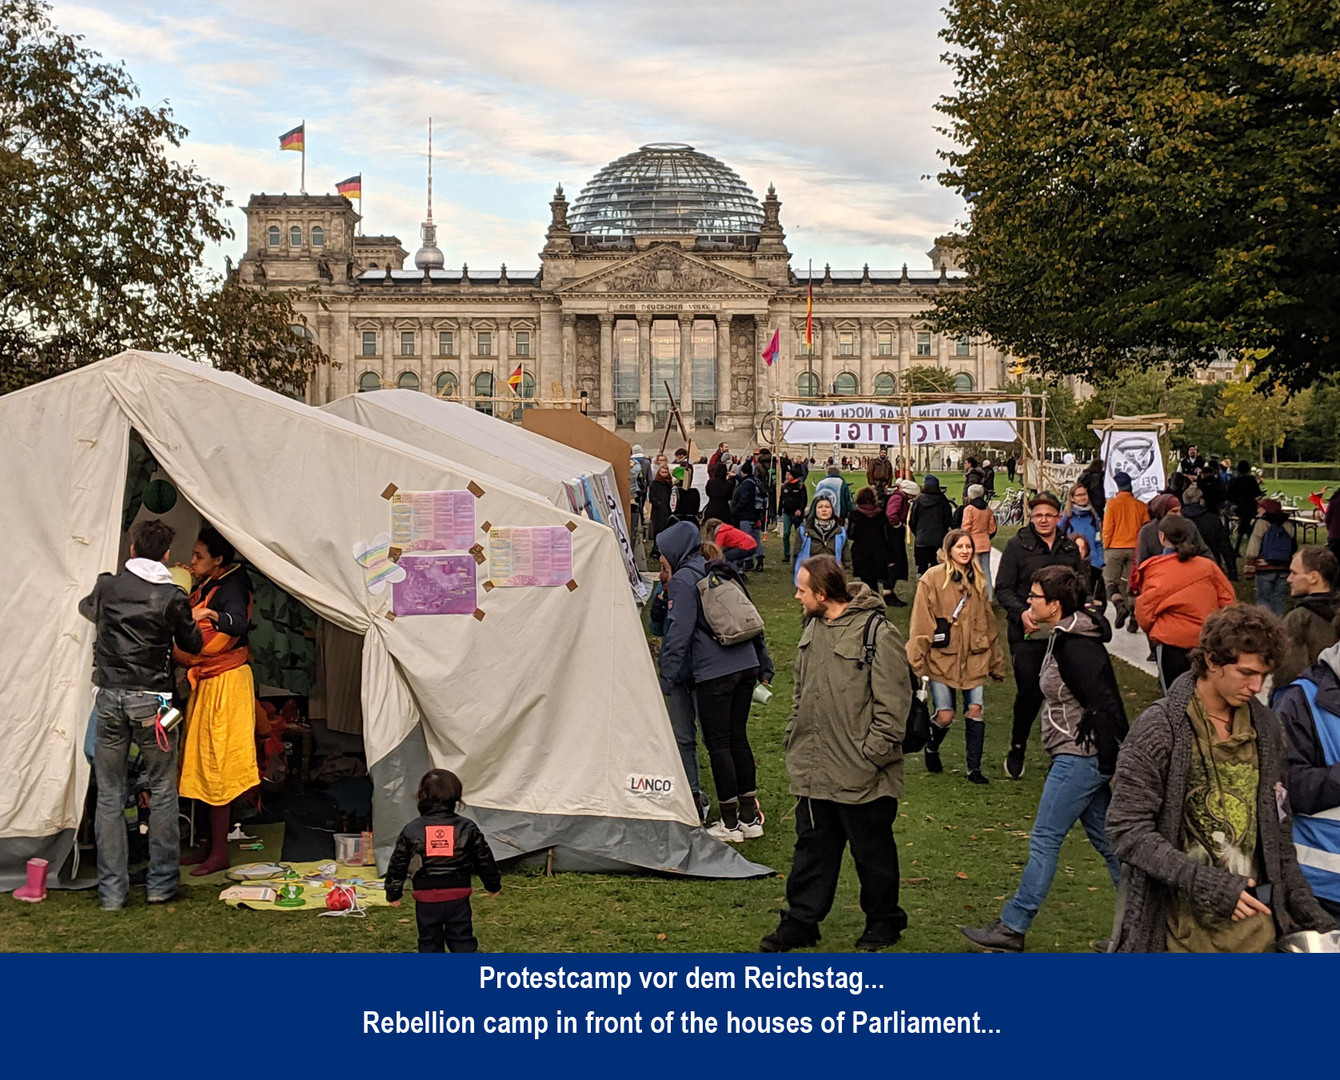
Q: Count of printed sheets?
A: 3